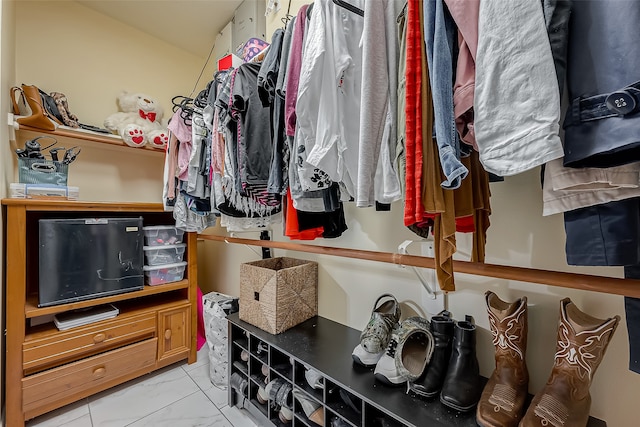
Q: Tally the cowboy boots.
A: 2